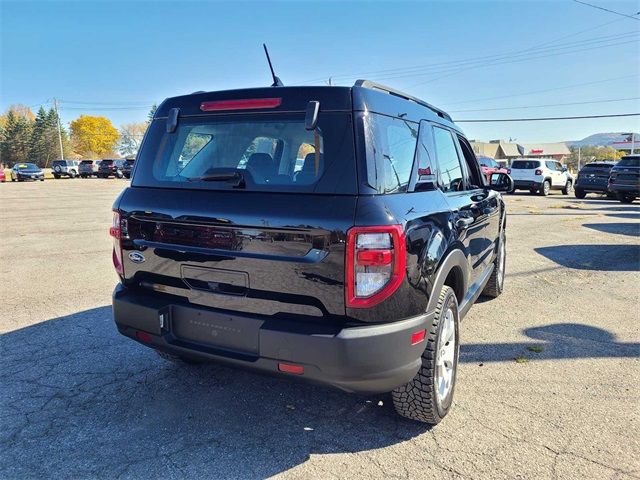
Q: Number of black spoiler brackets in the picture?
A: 2